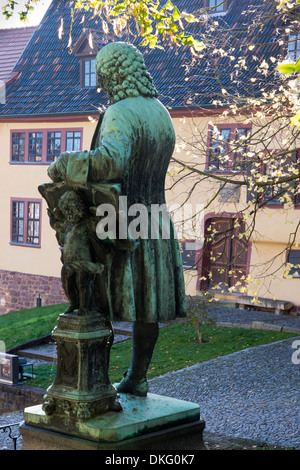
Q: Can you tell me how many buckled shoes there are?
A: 1